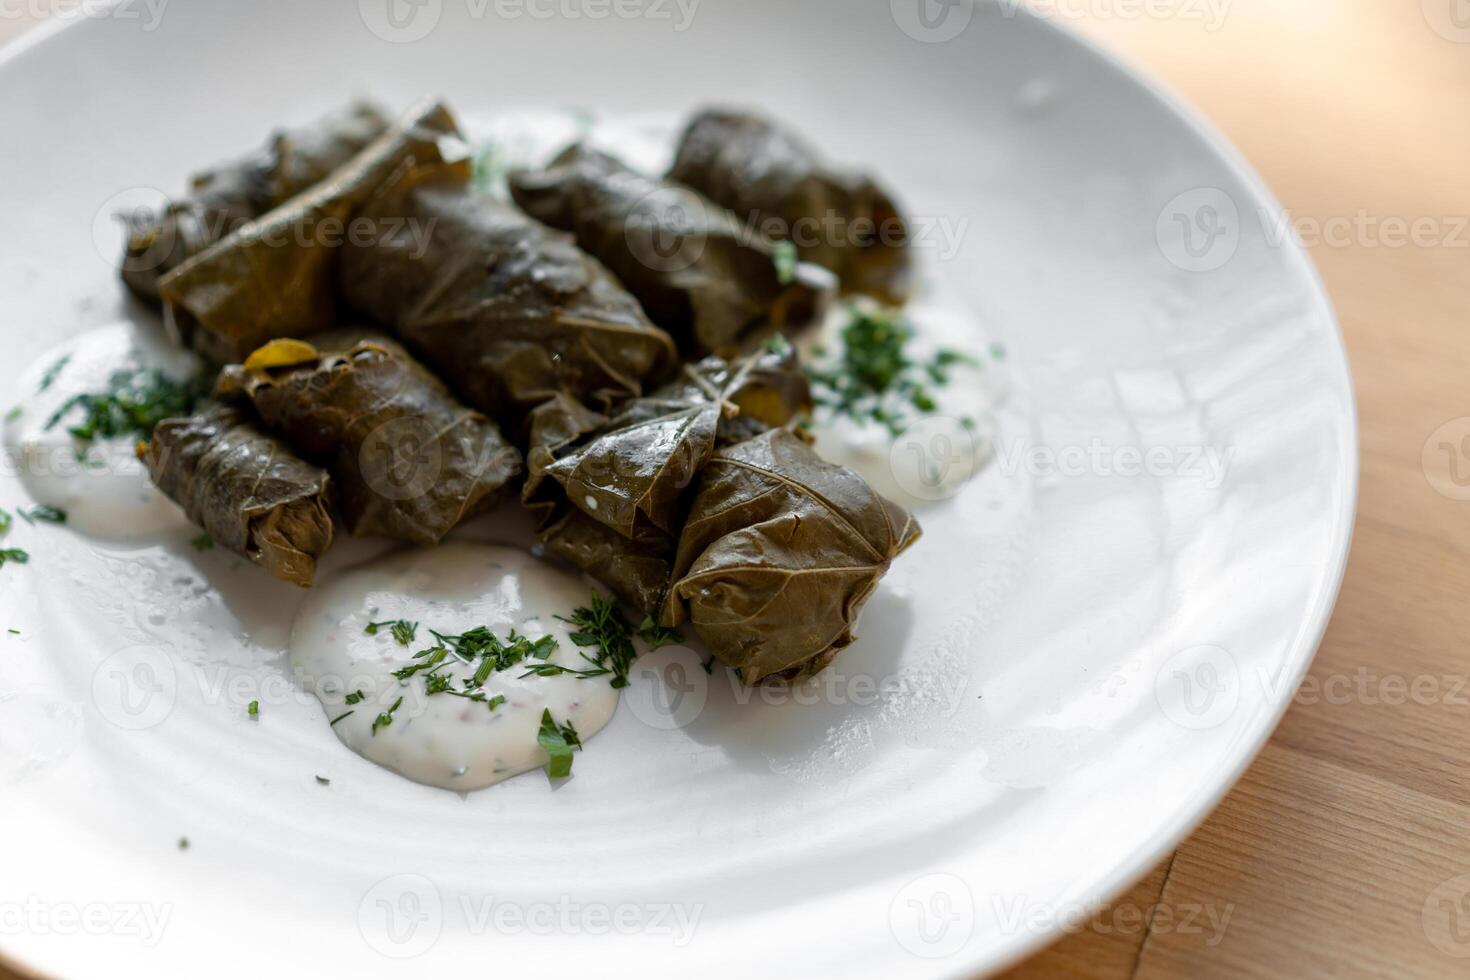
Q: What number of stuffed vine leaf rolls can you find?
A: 9